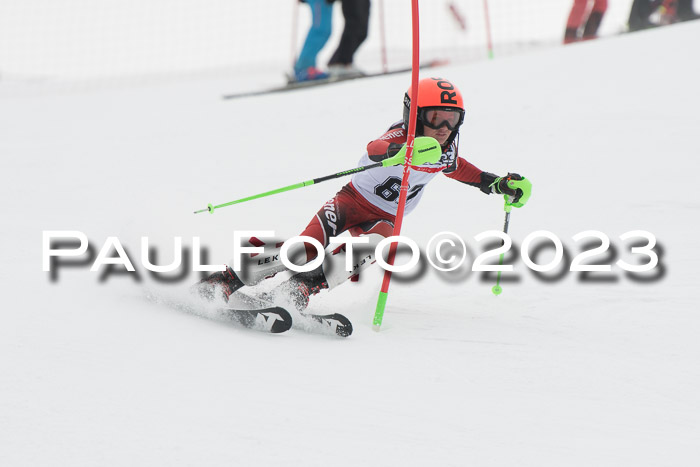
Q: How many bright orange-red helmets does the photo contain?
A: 1